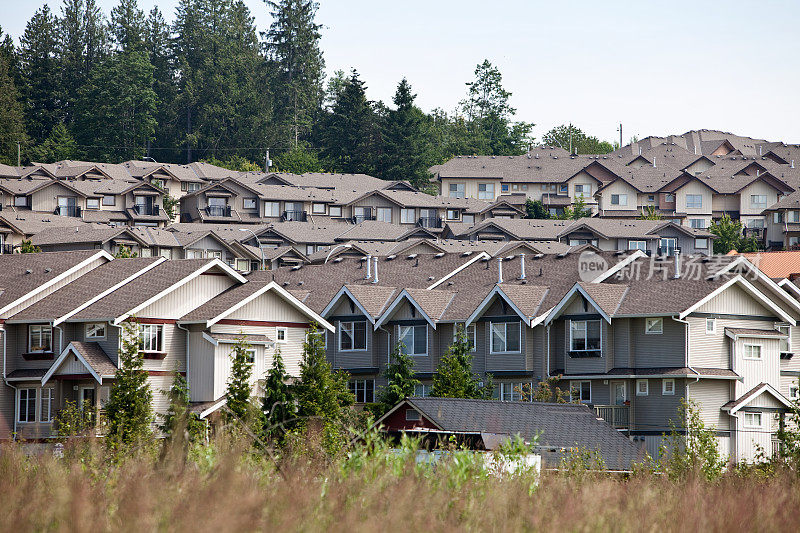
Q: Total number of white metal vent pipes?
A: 5